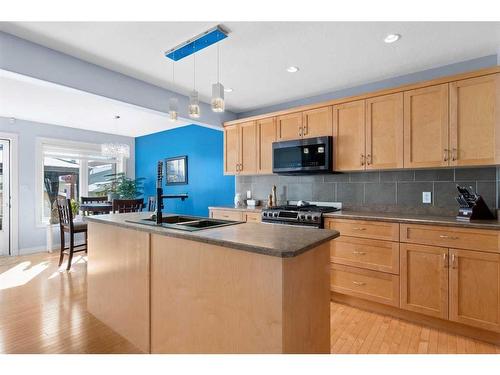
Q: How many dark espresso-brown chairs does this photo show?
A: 4